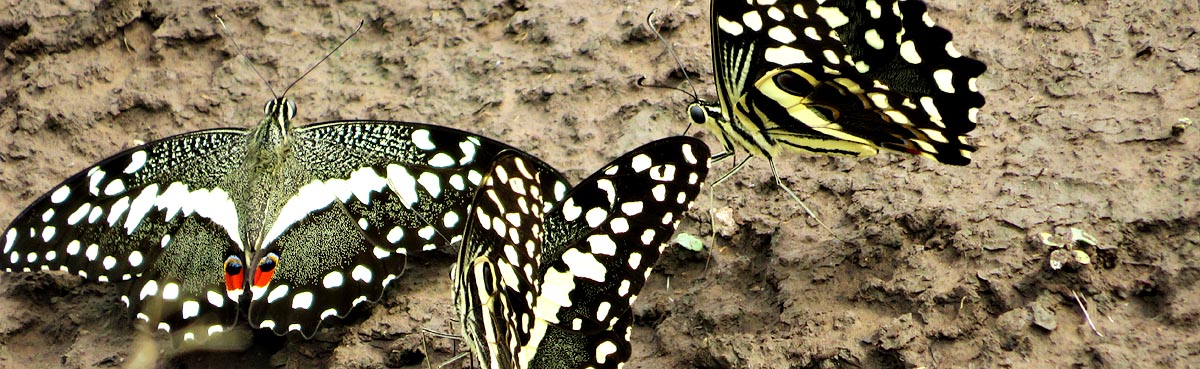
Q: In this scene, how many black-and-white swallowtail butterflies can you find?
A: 3